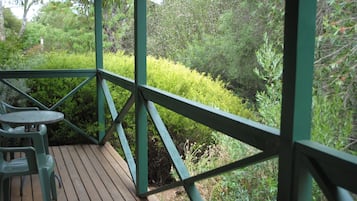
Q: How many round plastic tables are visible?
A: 1